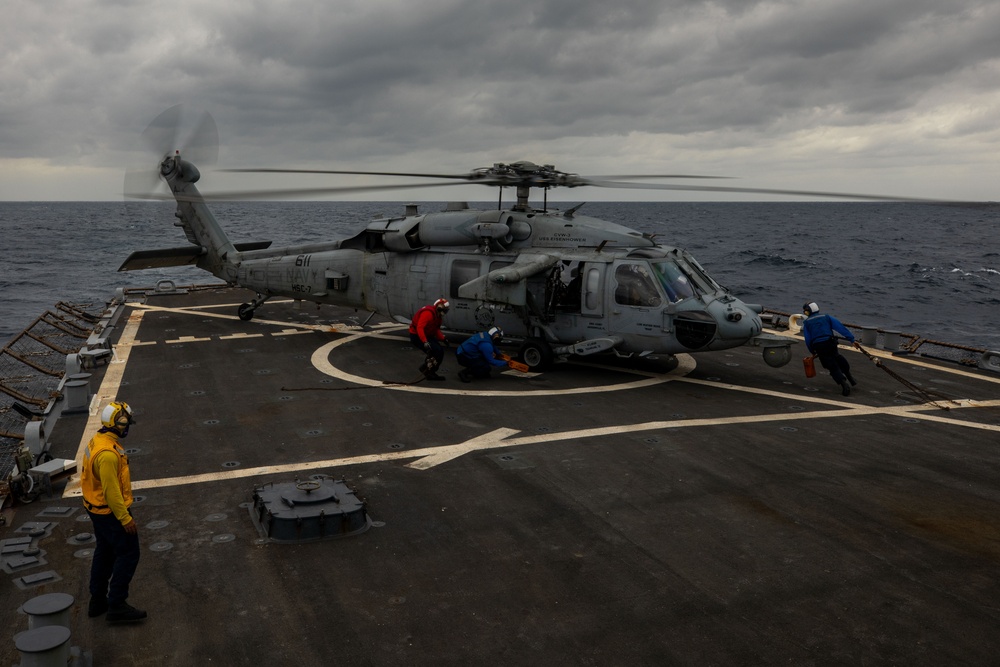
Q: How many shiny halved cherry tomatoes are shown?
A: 0